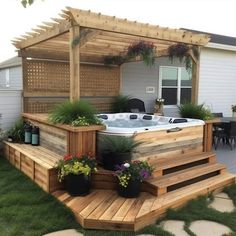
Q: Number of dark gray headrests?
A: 4